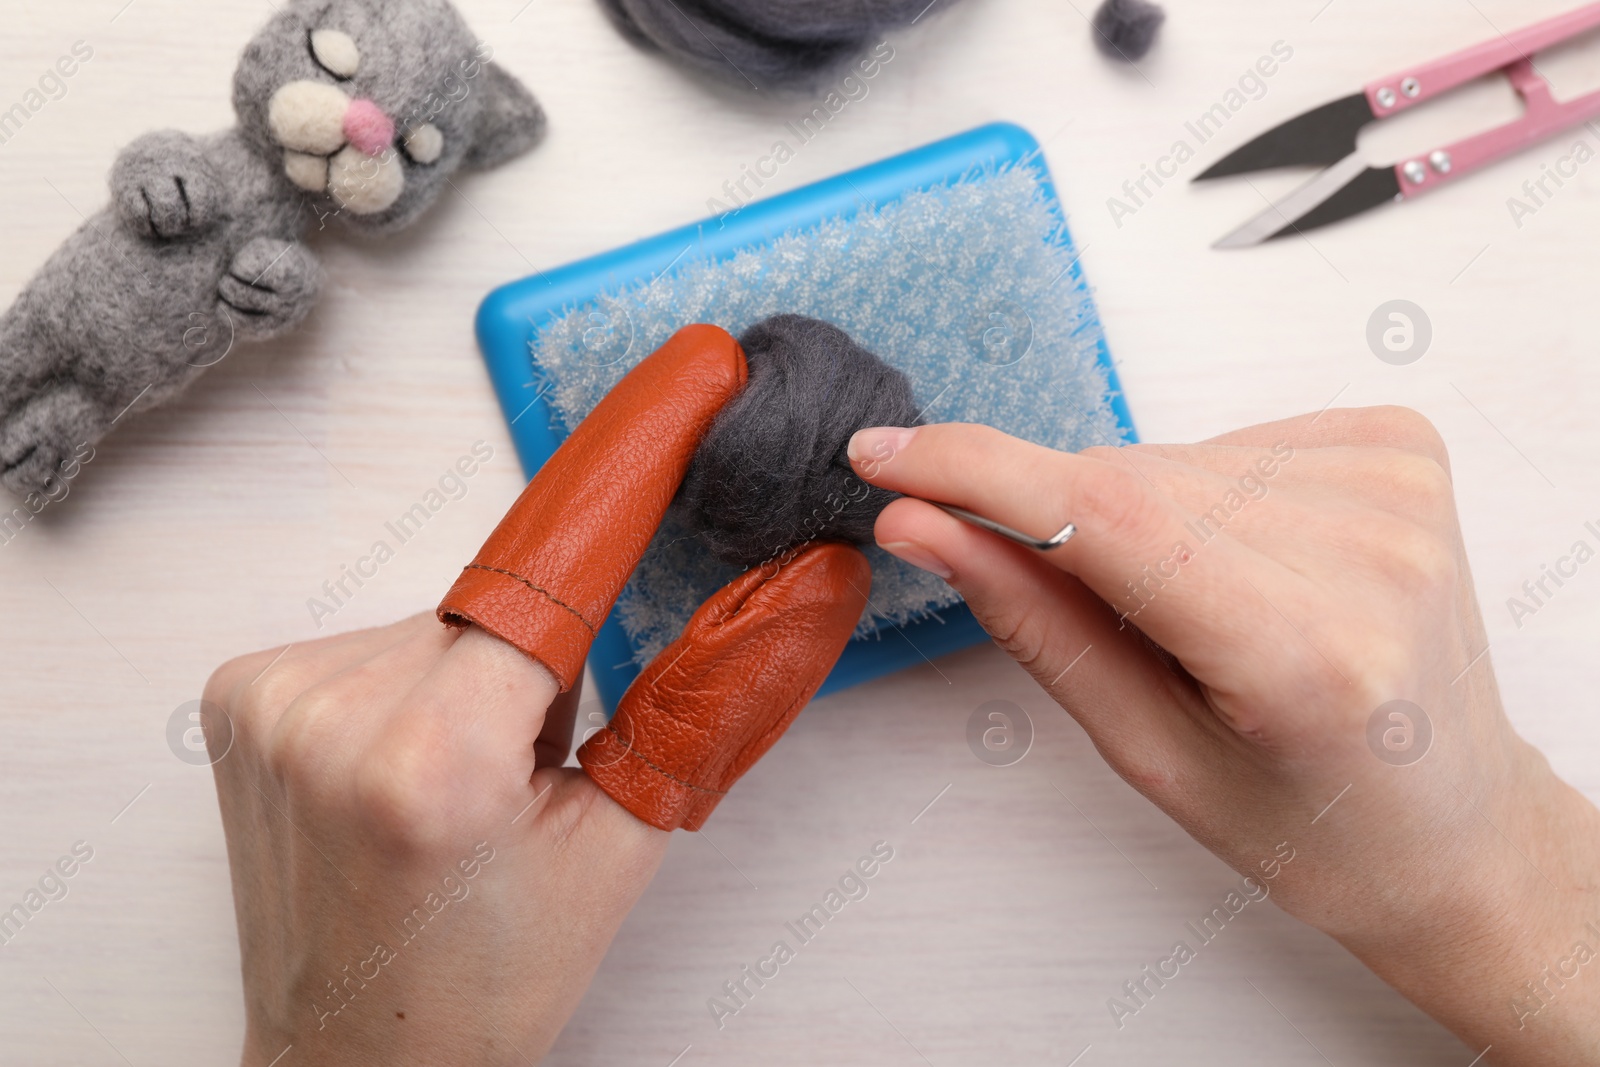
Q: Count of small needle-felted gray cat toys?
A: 1